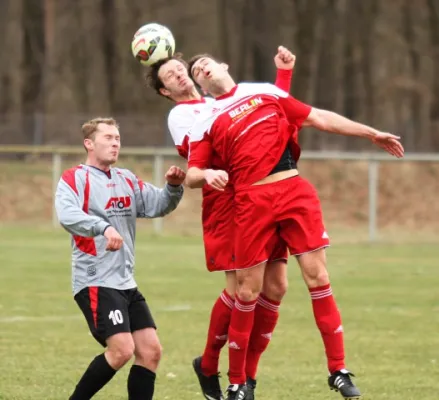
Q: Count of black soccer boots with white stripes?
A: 2